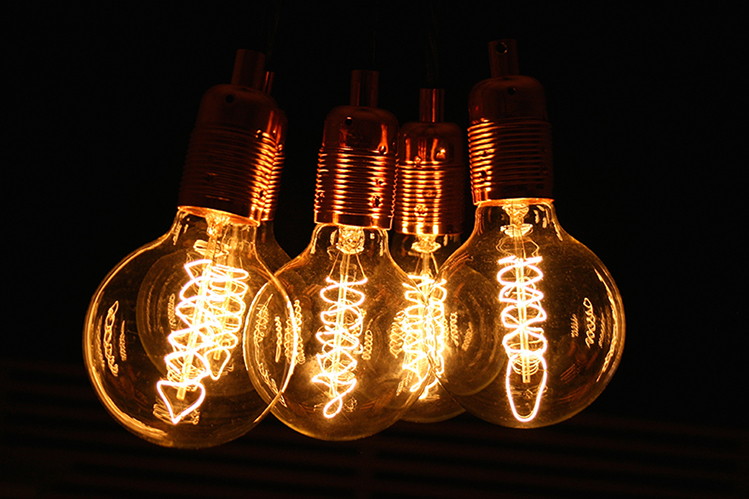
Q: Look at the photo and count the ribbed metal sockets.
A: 5